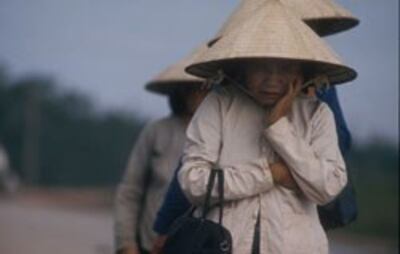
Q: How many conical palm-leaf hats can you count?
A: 3